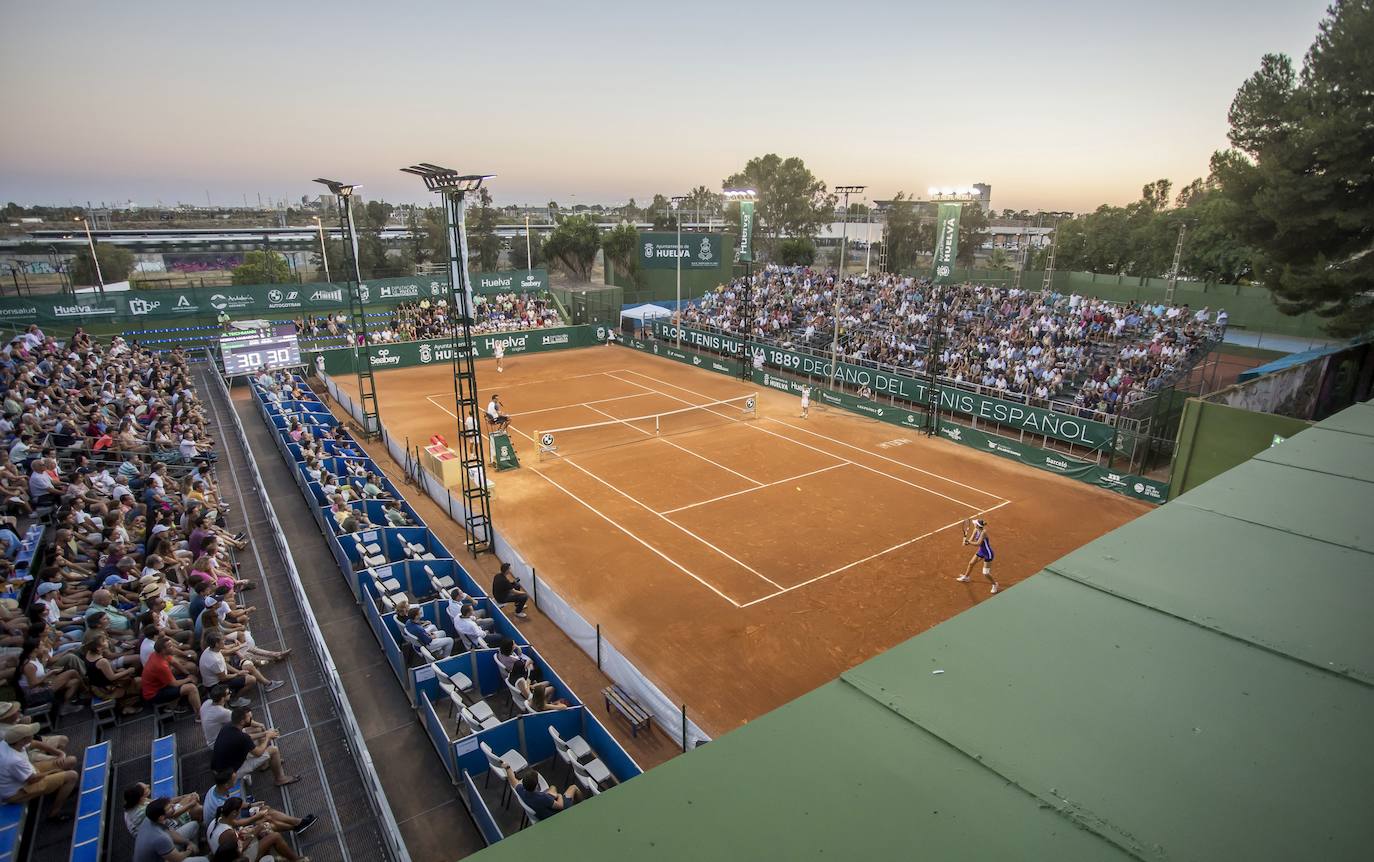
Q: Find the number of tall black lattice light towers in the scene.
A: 4